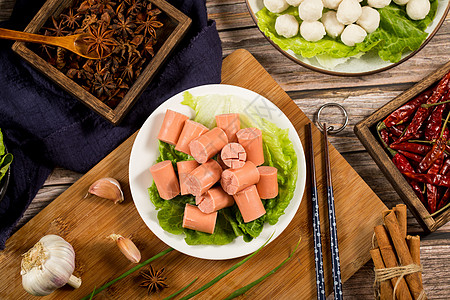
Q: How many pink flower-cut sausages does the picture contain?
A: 14